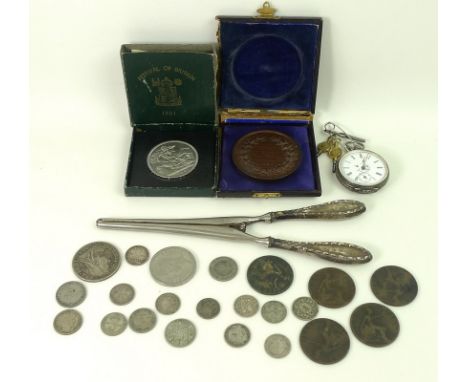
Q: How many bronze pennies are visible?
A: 5